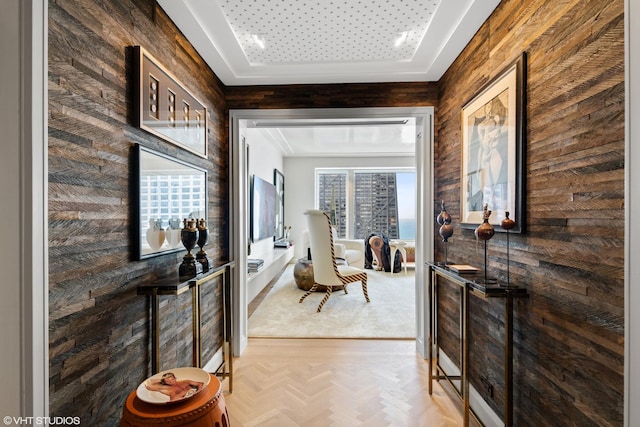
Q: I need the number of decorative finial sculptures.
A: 3